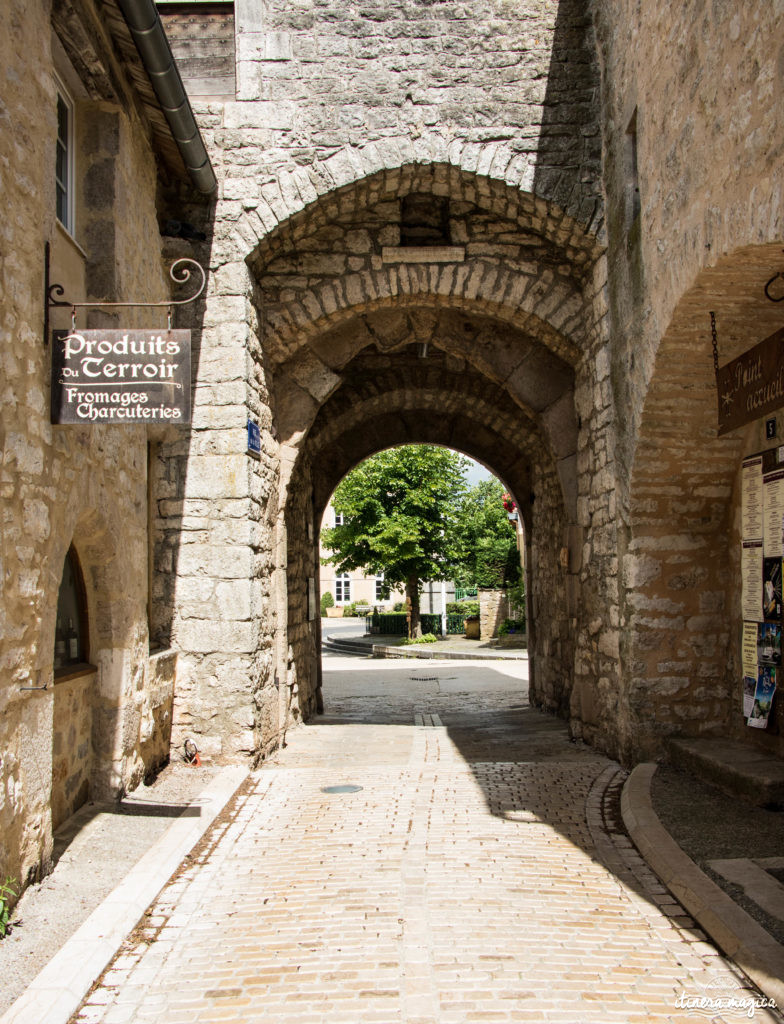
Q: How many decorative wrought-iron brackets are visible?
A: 1